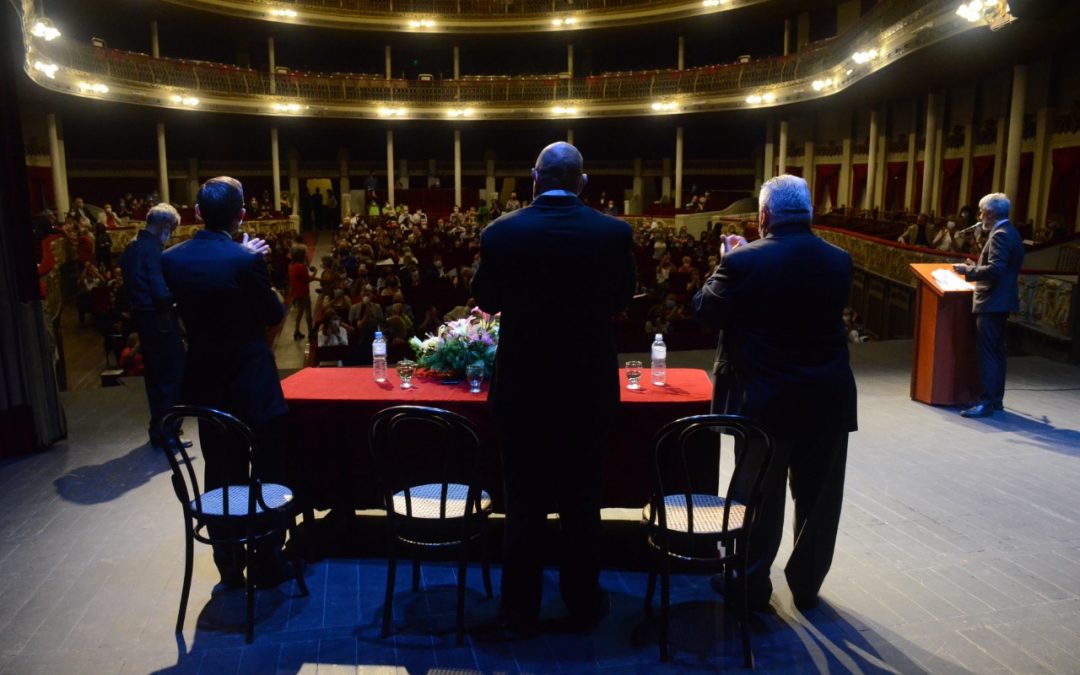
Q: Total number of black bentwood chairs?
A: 3